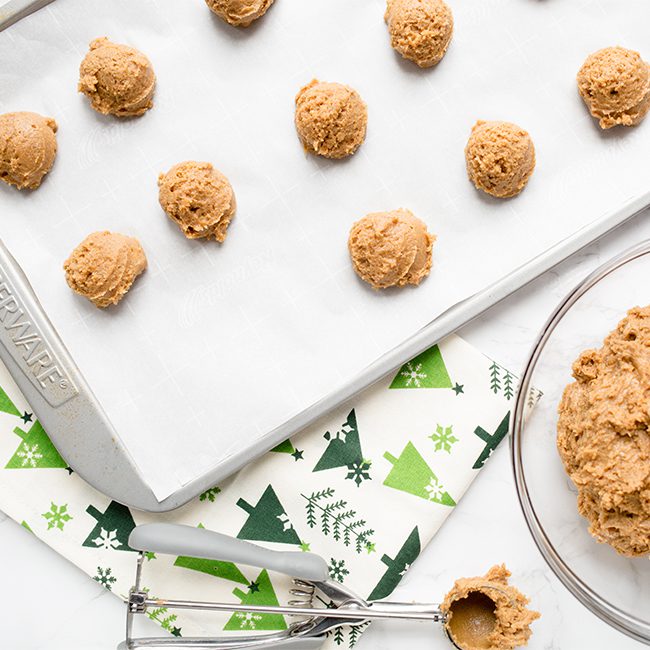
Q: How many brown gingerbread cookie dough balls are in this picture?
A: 10